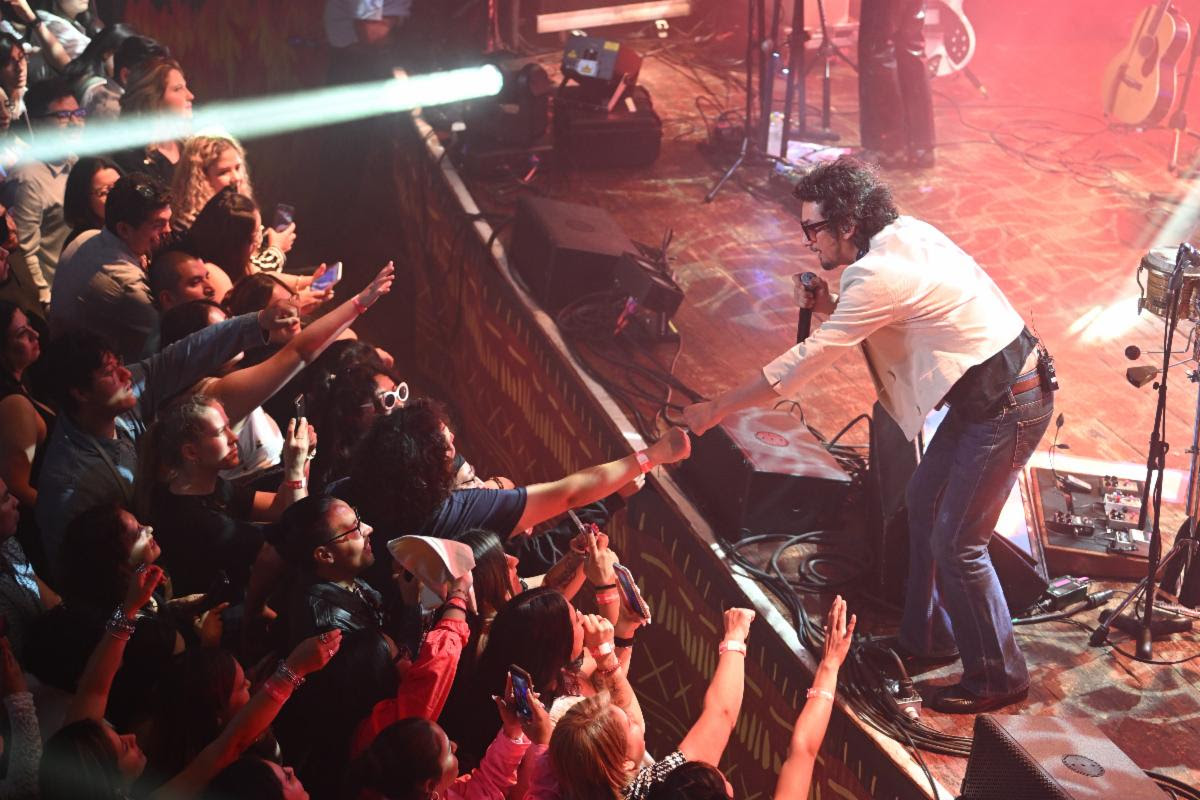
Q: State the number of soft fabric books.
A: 0